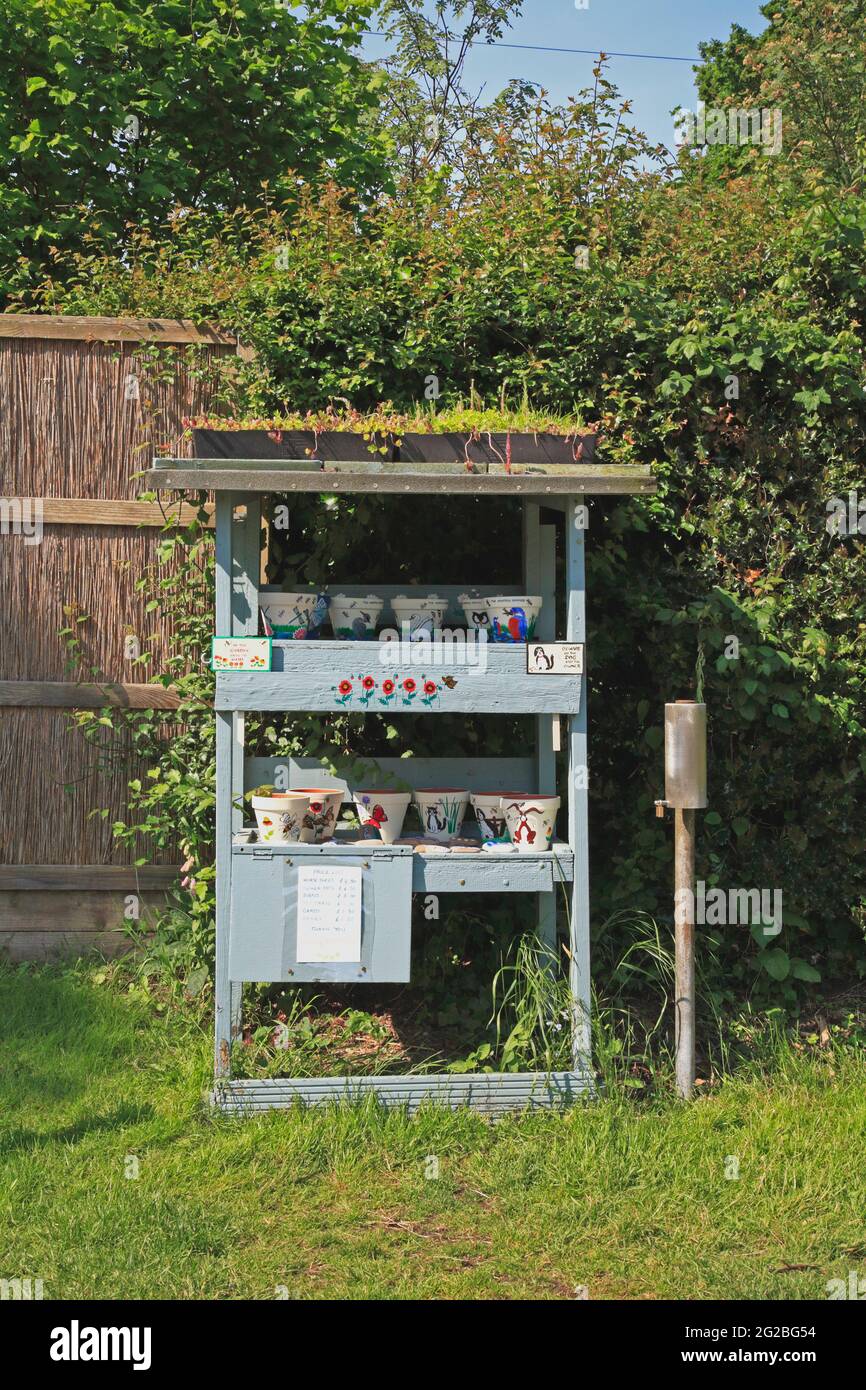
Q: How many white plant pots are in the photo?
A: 11